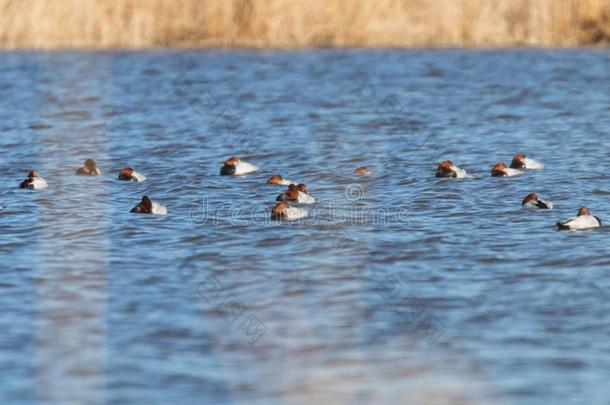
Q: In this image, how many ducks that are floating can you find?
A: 15